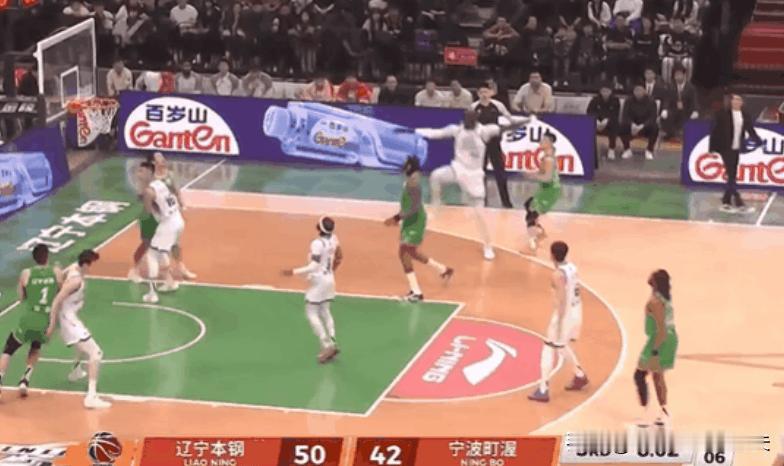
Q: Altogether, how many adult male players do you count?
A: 10